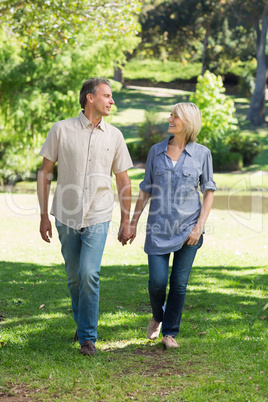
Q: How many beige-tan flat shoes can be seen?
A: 2